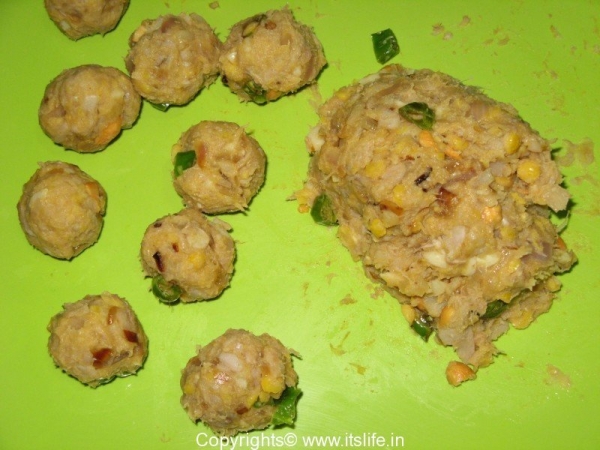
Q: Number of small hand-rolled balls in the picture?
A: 9